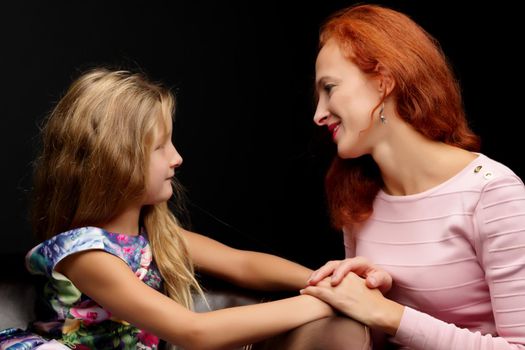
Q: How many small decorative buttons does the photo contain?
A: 2